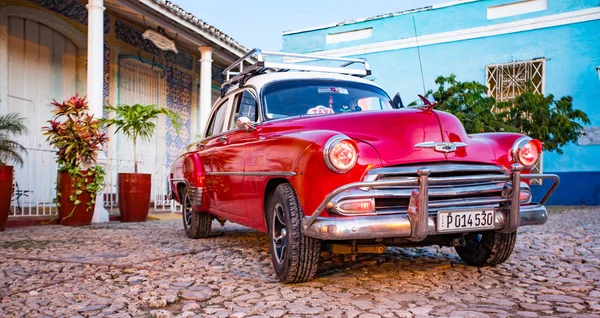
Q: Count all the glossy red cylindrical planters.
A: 3